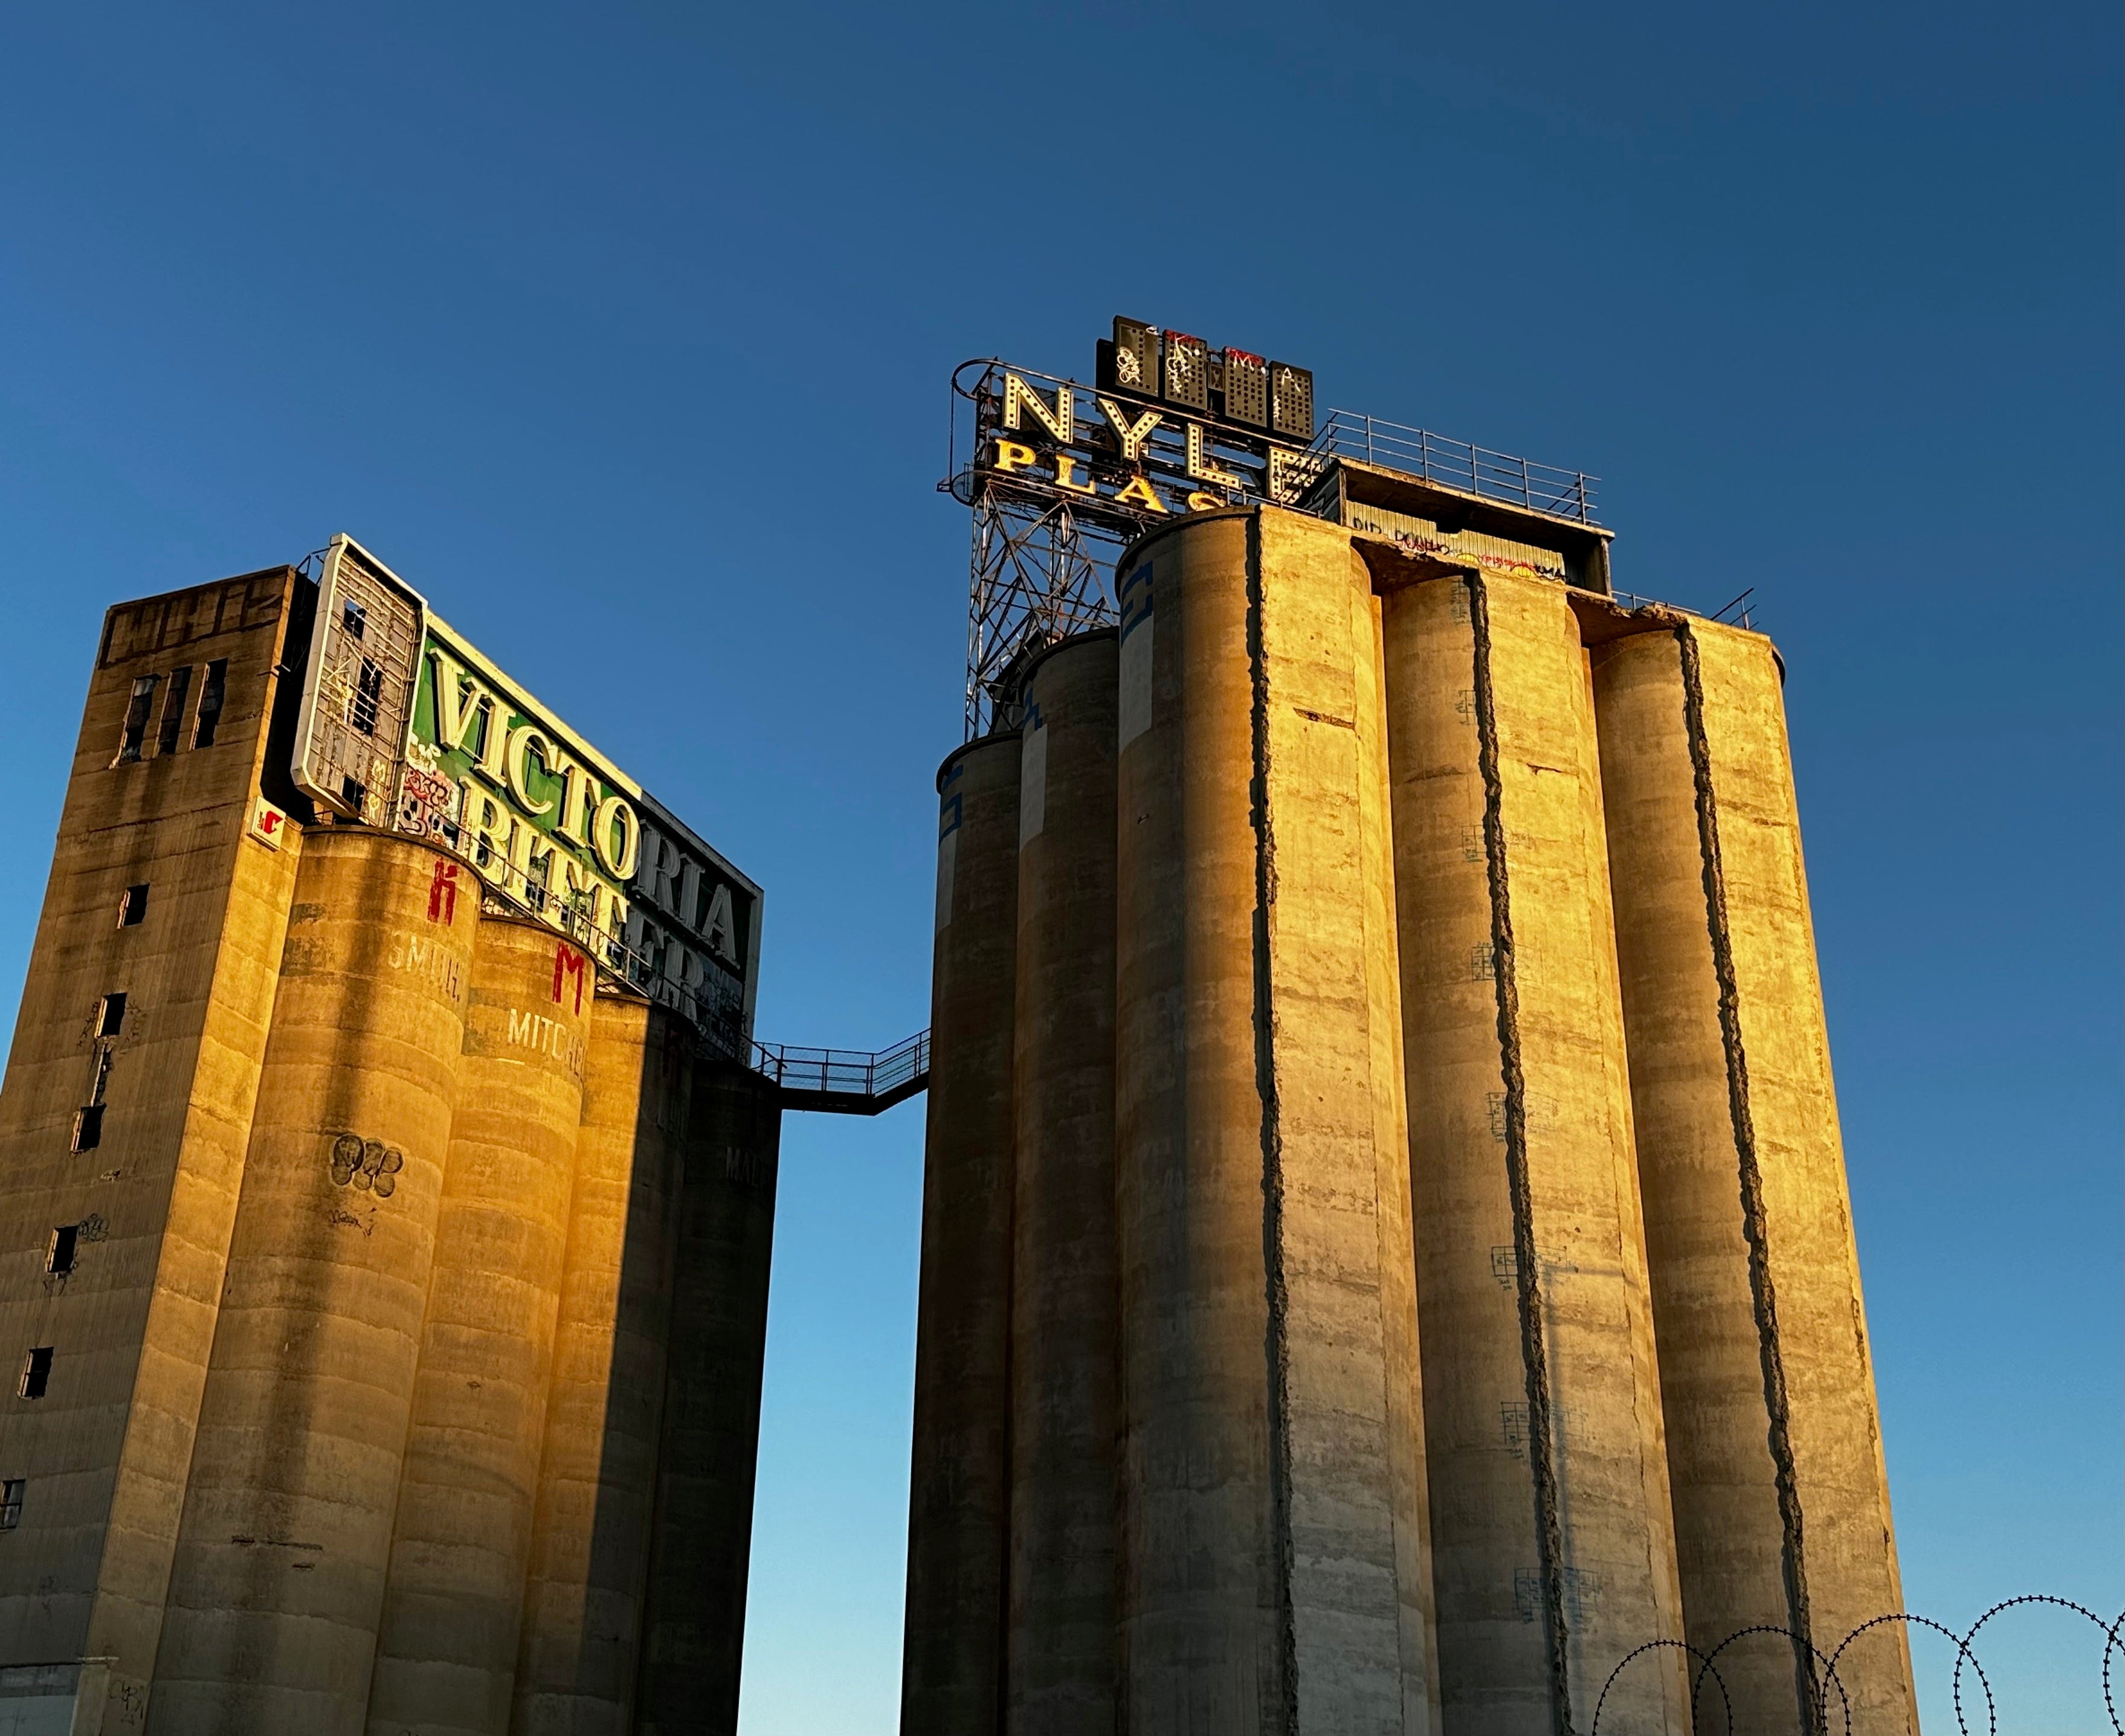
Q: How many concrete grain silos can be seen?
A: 9